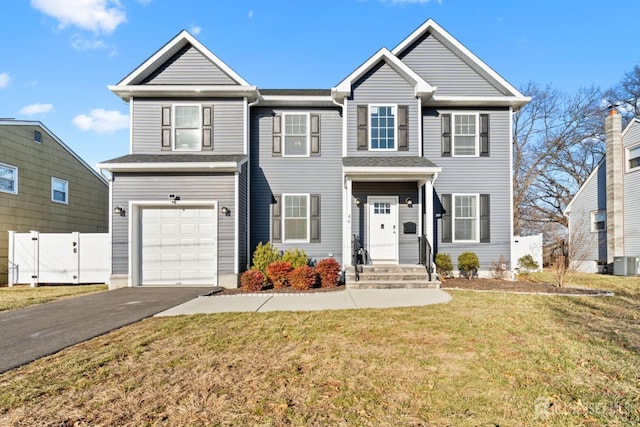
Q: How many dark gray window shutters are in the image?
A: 12